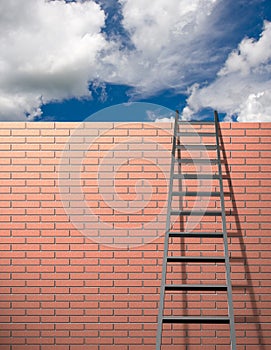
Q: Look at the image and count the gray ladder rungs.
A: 11